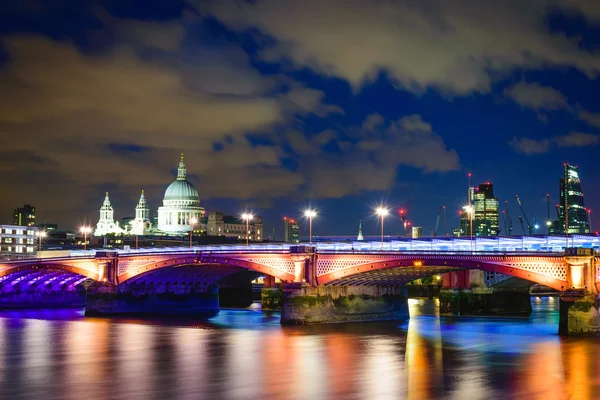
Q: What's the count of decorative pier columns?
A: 3